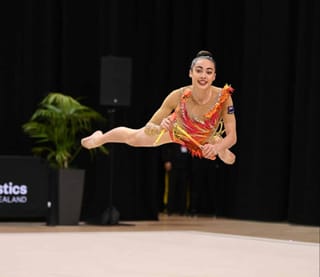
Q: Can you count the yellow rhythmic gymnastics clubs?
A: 2